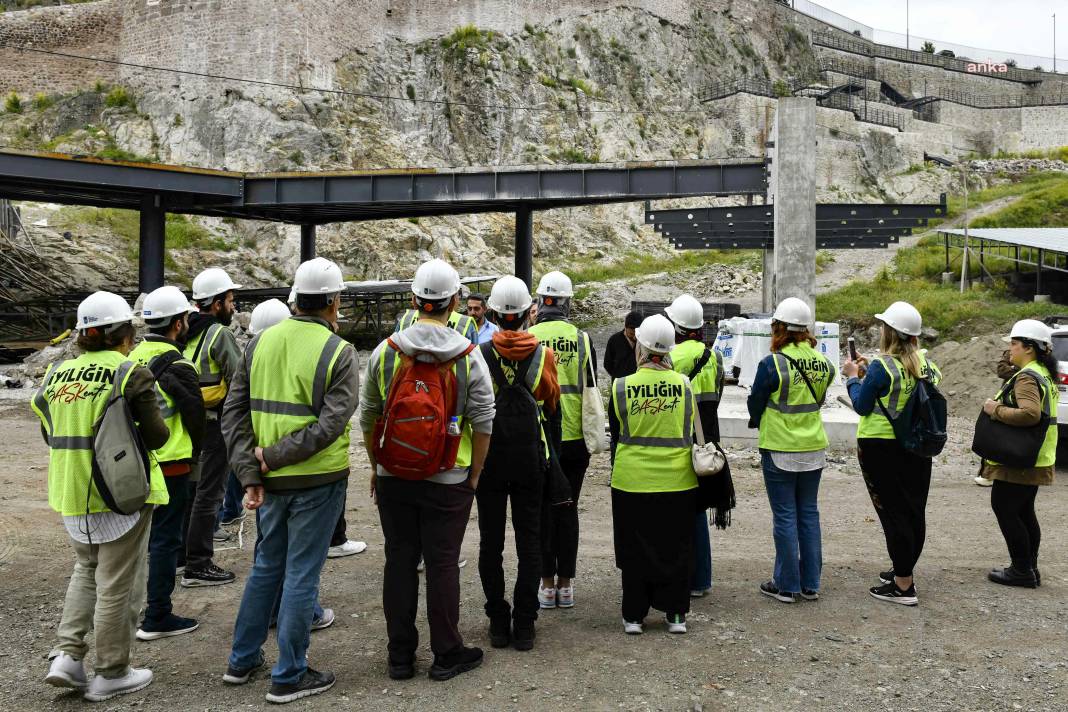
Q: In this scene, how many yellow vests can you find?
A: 13